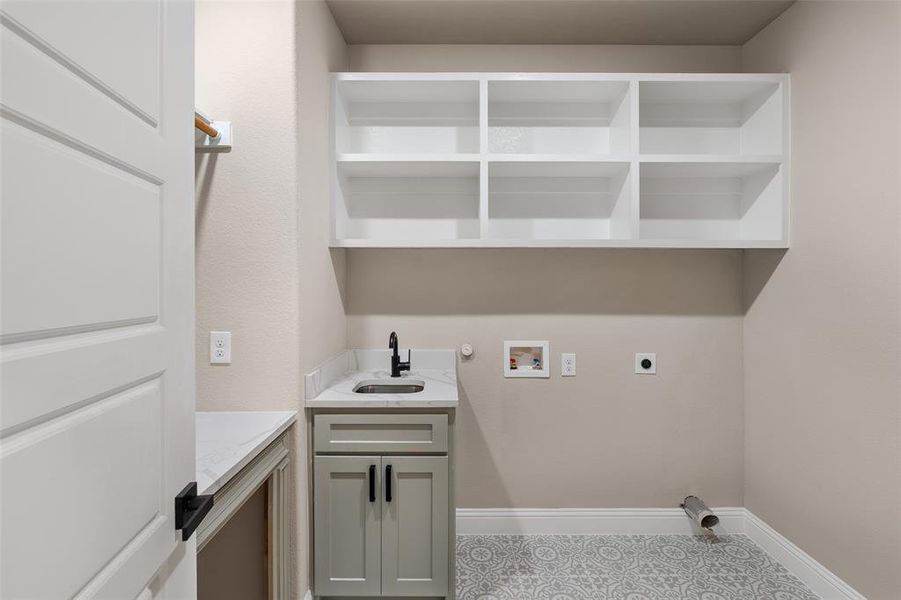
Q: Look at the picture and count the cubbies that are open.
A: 6